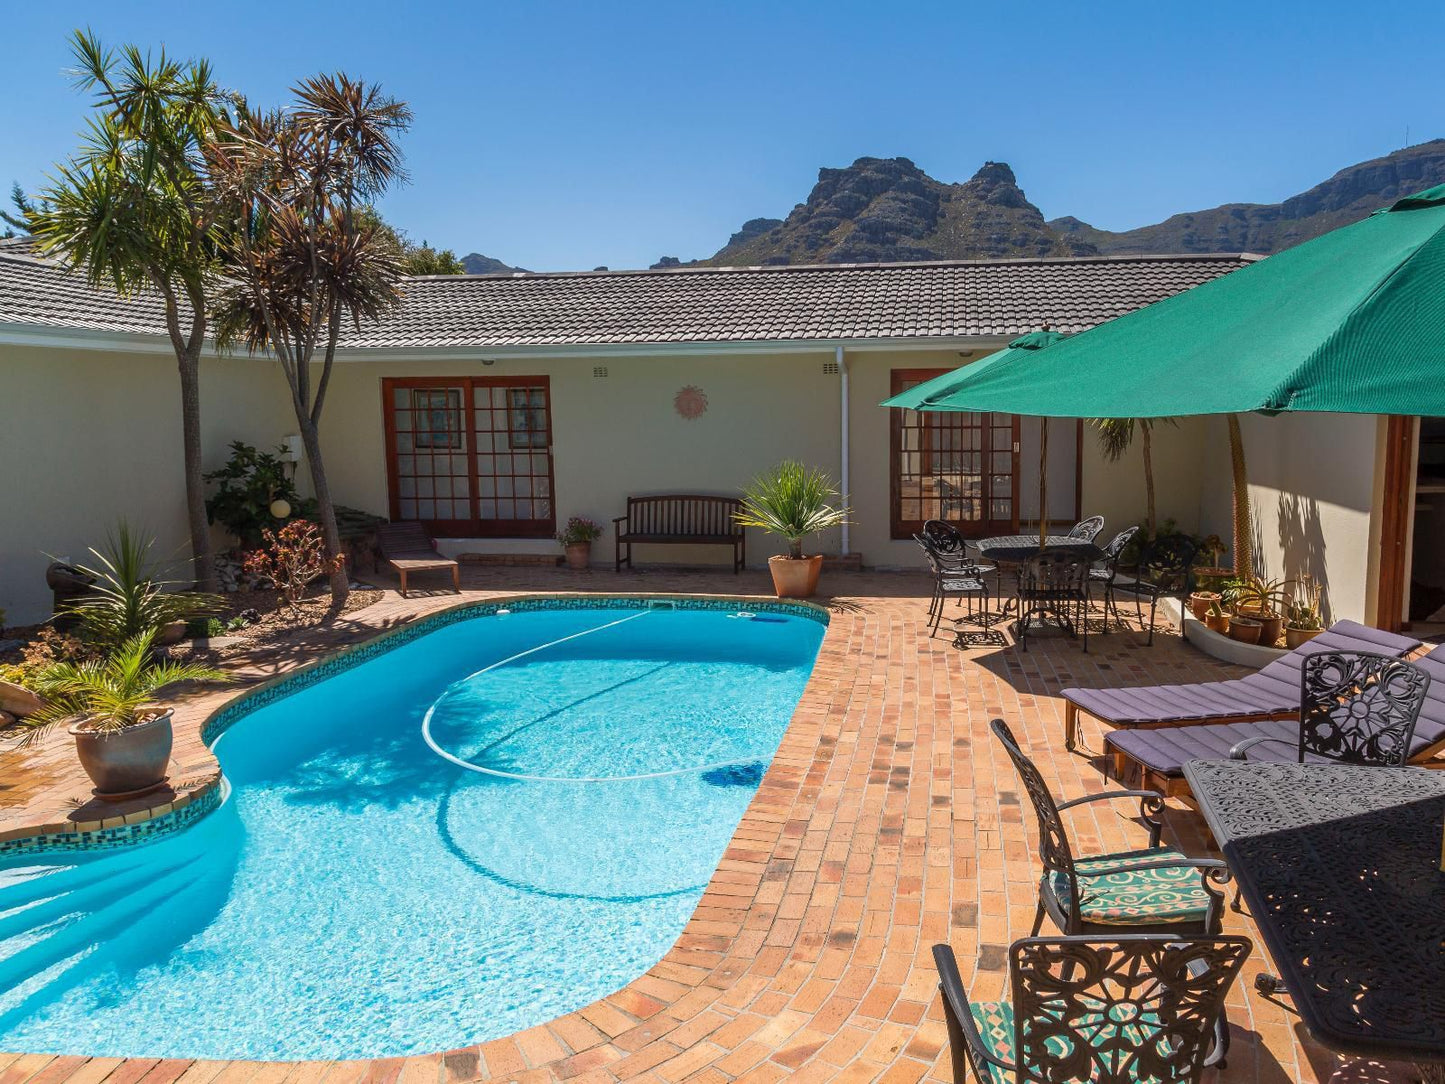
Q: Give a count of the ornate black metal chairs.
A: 9